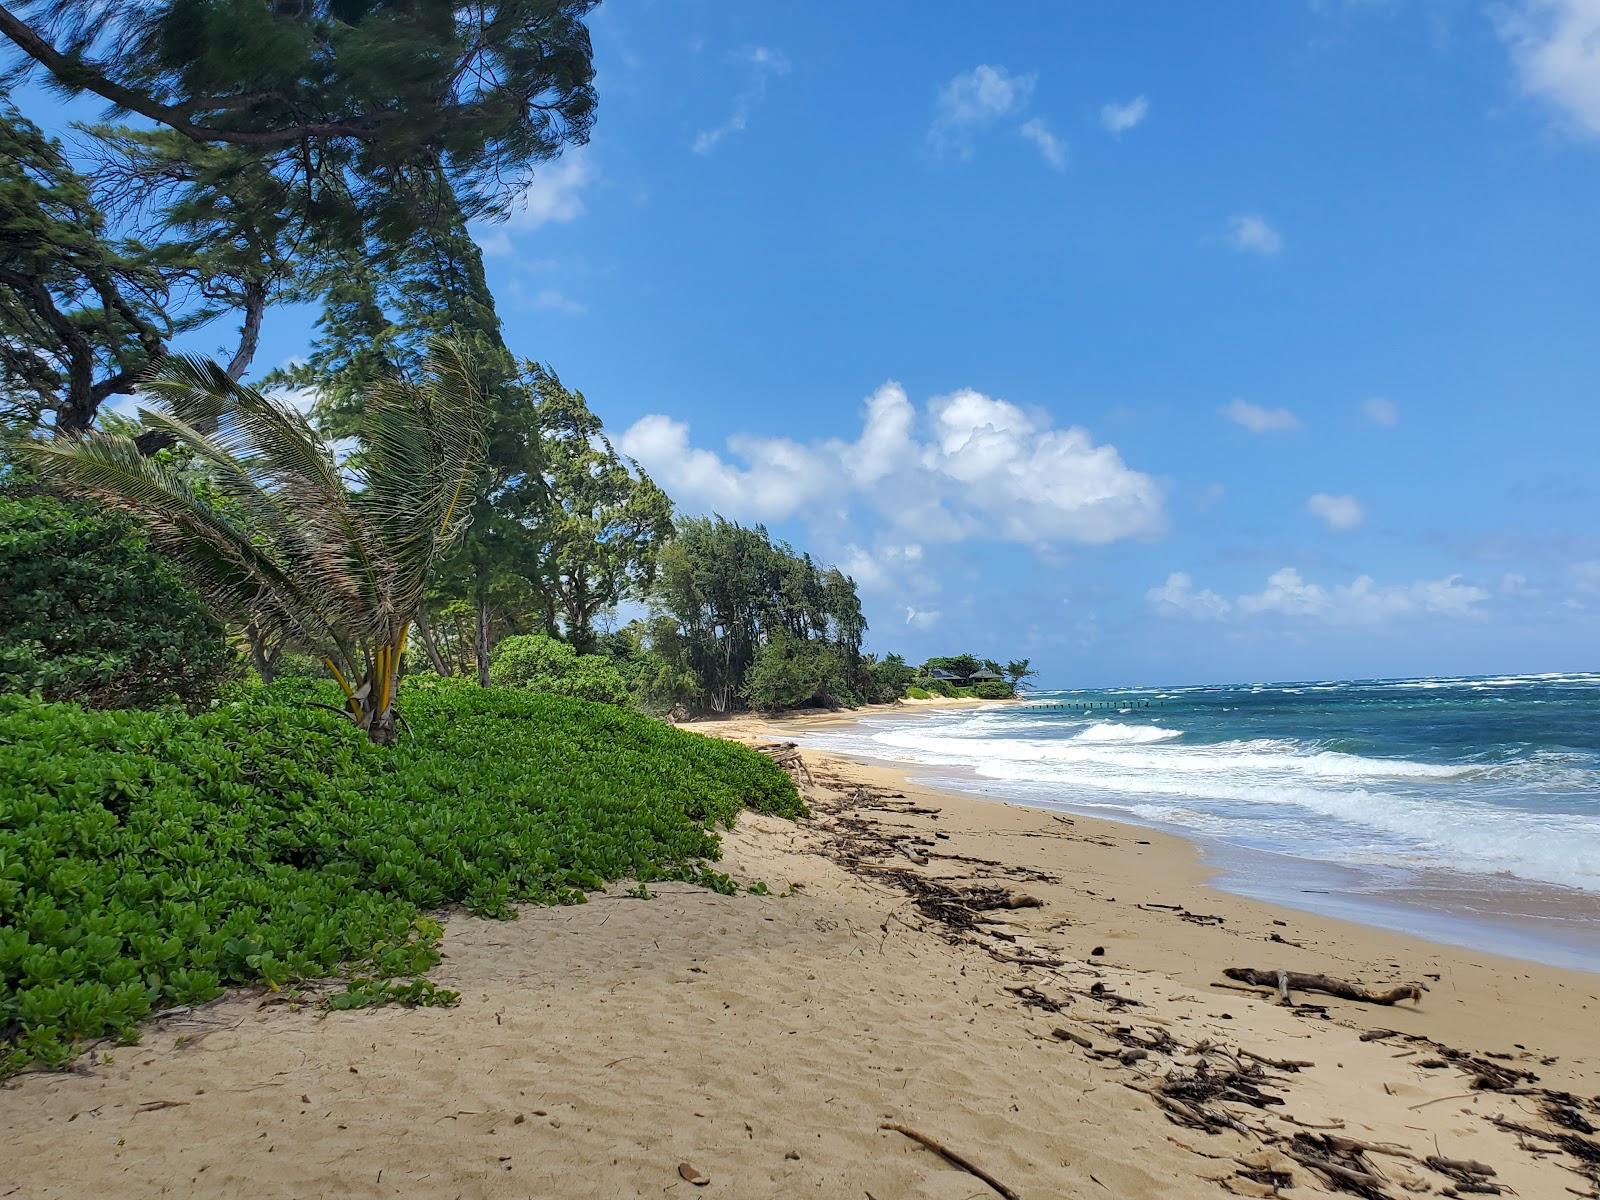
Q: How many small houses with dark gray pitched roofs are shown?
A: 2